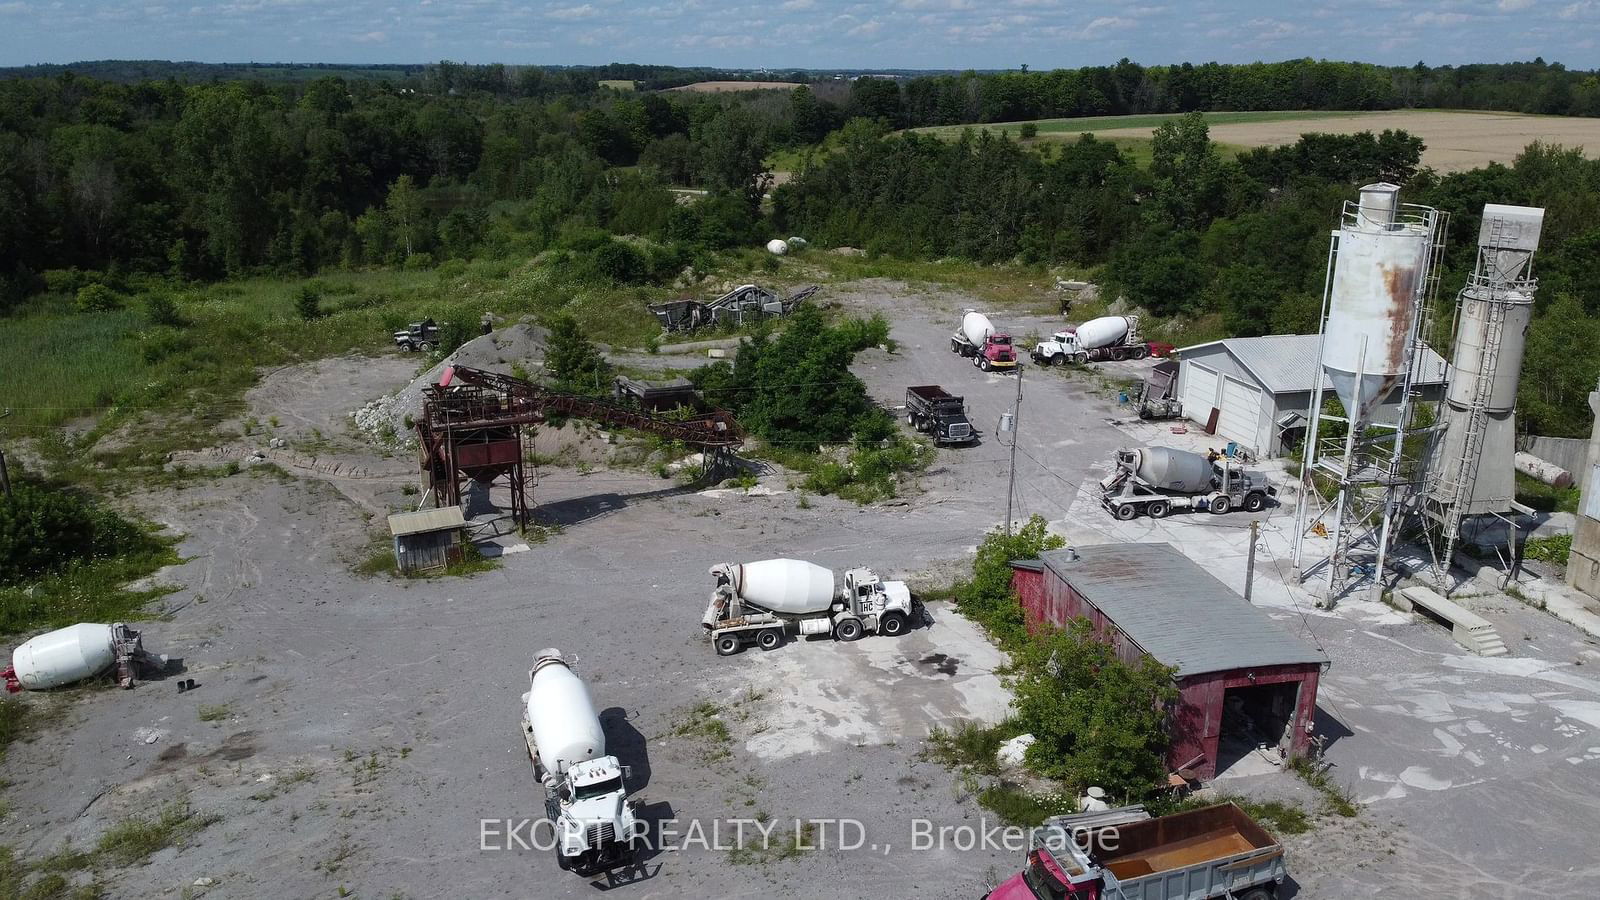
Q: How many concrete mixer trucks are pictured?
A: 5